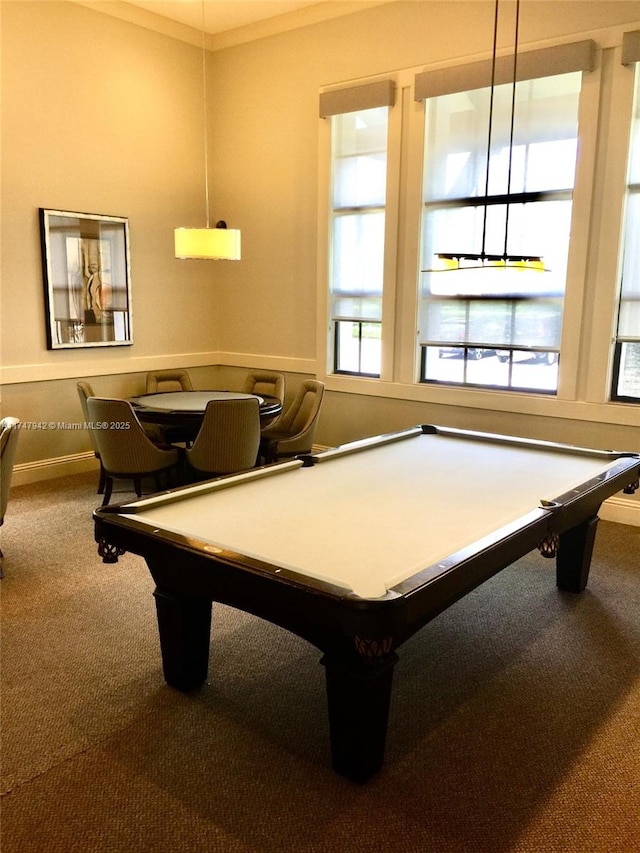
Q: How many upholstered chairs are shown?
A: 7